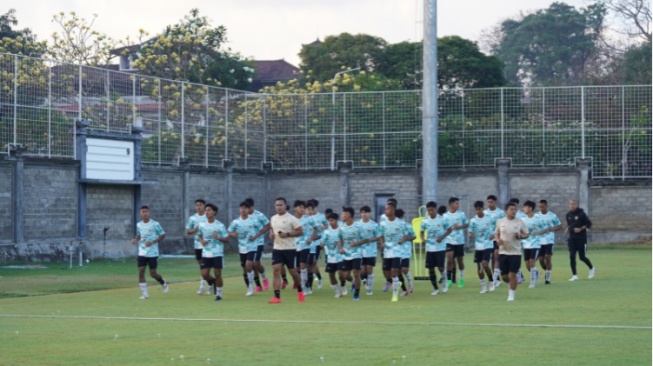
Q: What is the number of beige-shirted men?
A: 2